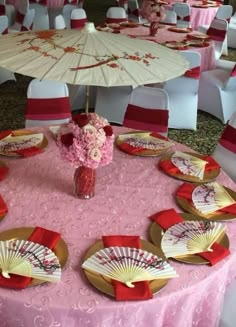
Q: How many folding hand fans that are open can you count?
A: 7